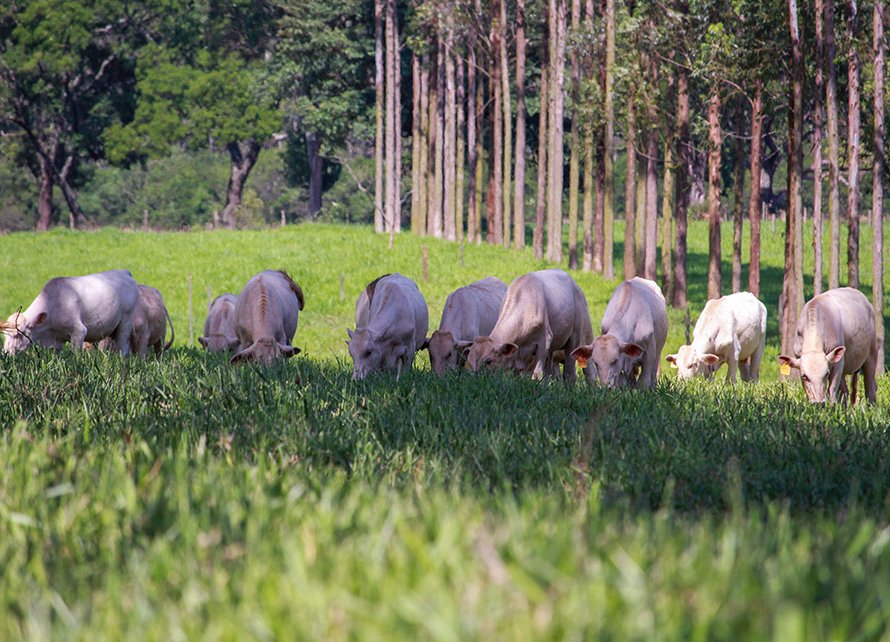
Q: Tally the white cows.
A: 10